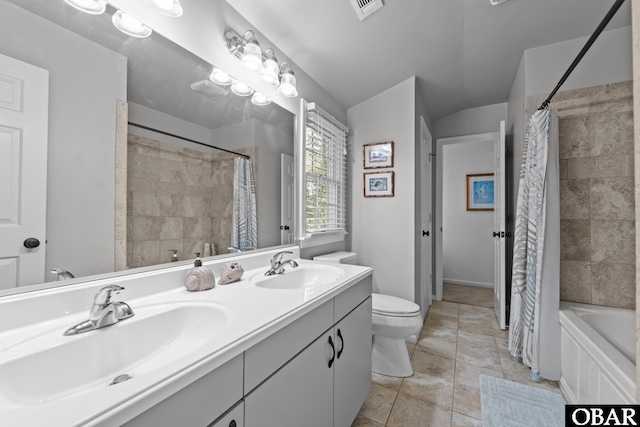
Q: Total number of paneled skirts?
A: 1